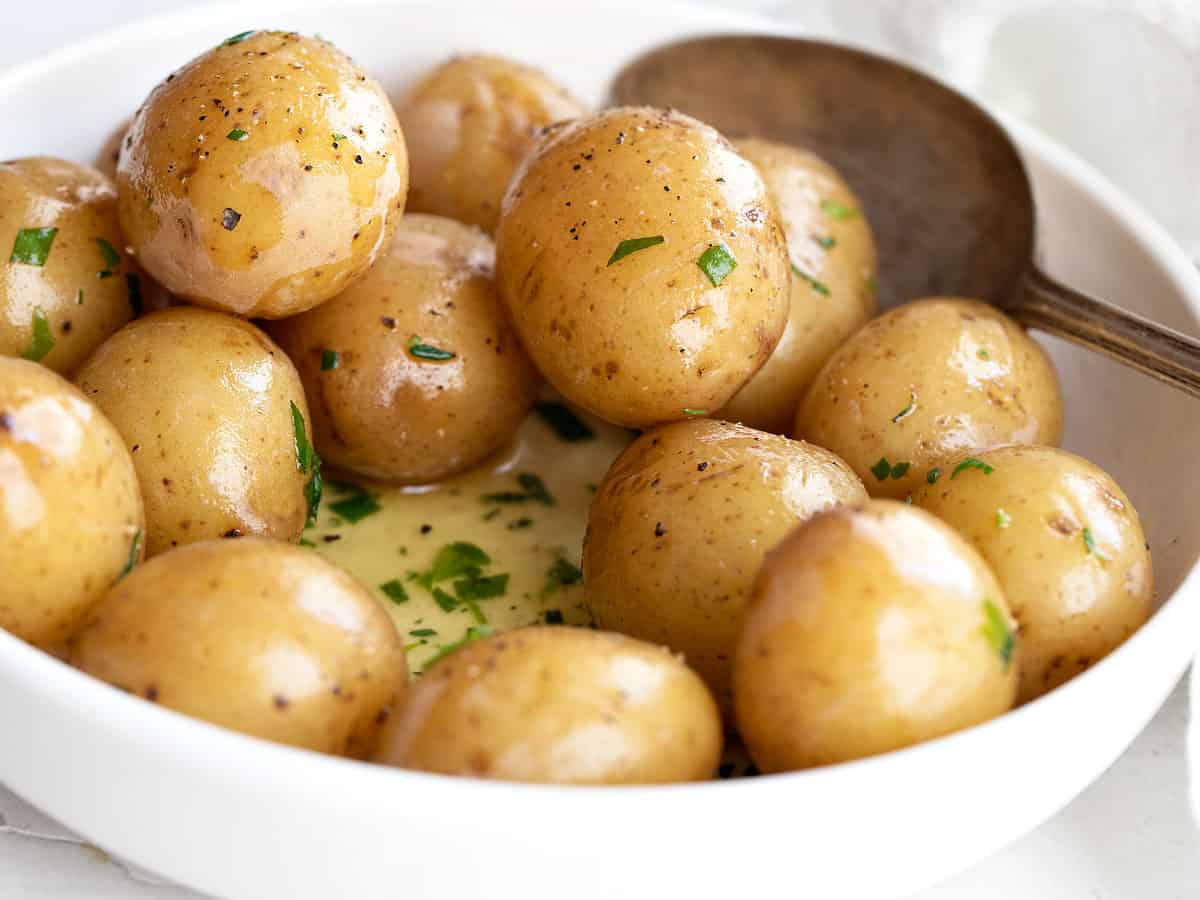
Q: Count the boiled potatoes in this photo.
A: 15